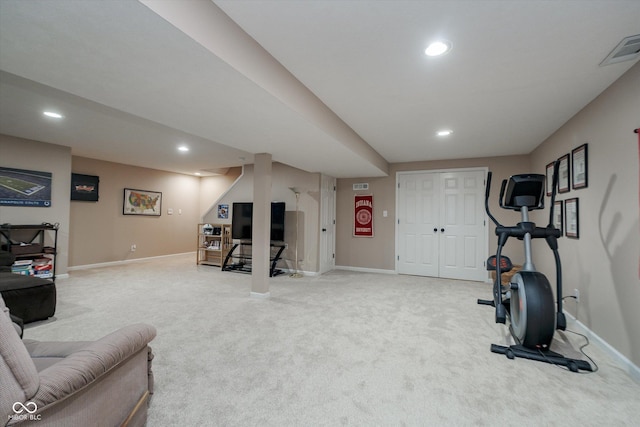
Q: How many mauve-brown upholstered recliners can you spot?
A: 1